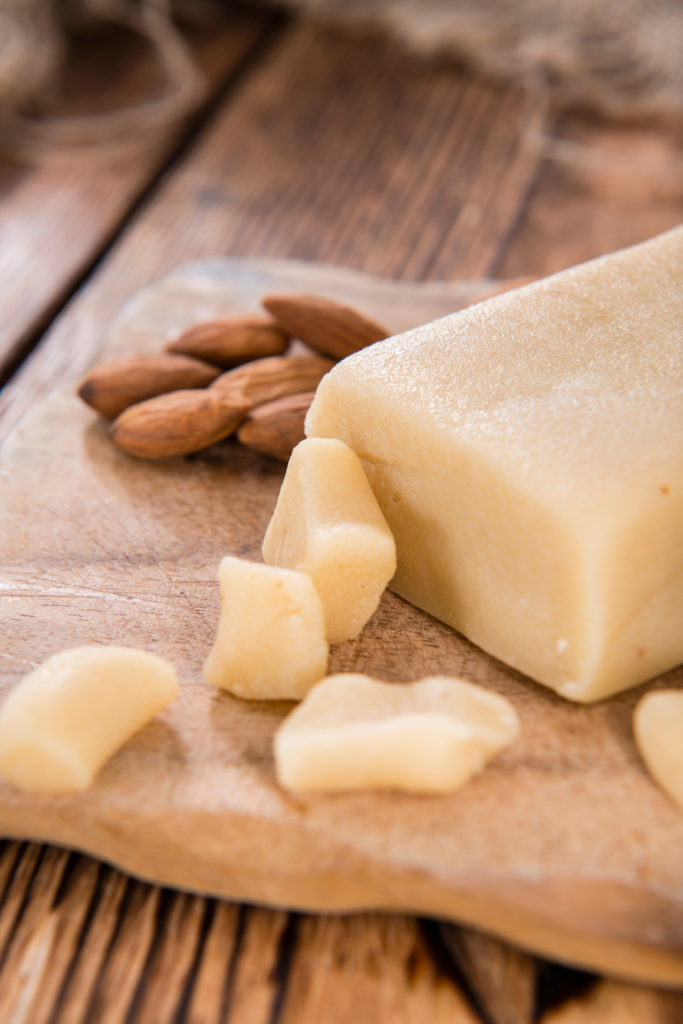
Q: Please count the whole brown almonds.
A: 6